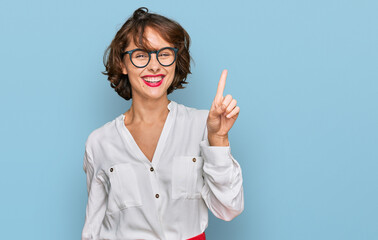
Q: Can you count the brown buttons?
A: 4